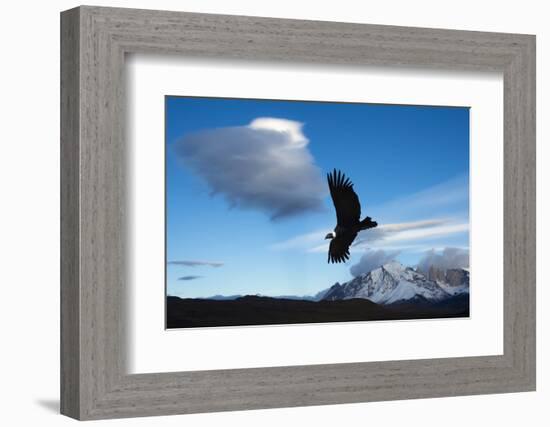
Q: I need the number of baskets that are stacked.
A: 0